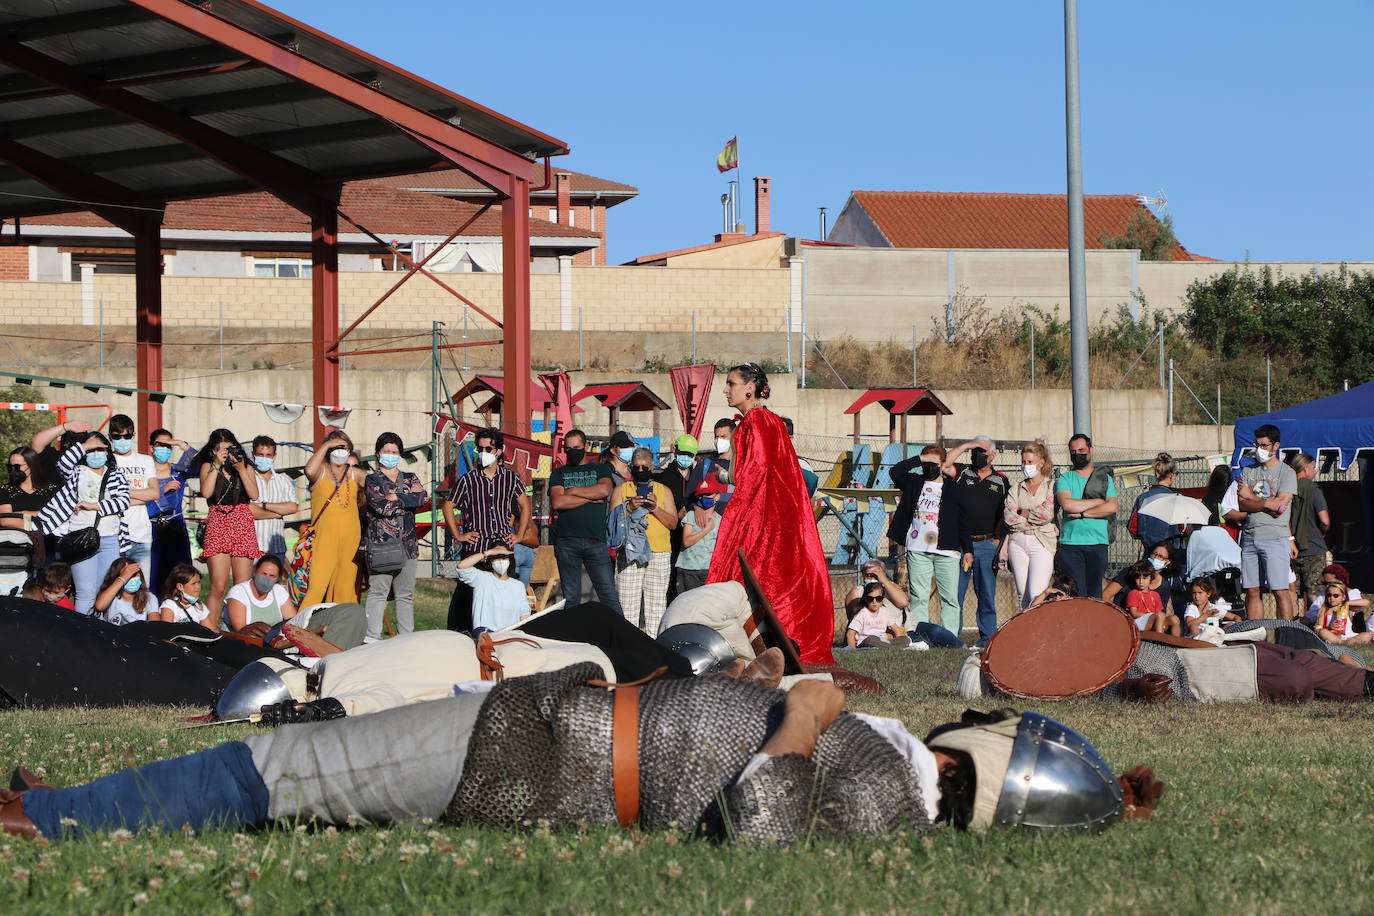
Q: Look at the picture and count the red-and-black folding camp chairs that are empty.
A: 0